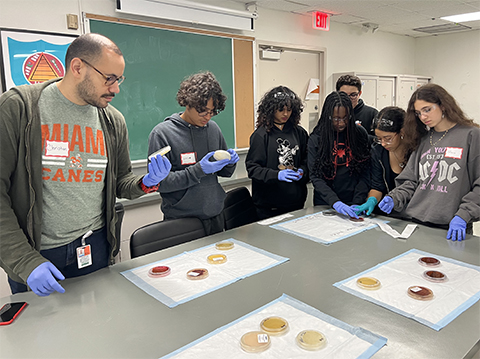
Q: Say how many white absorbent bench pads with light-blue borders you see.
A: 4